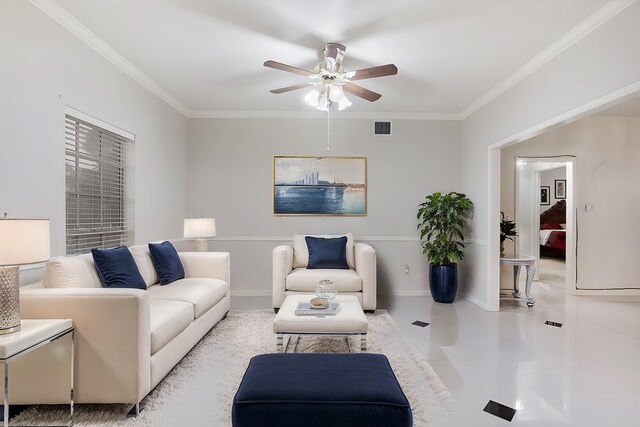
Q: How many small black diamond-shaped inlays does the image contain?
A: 3